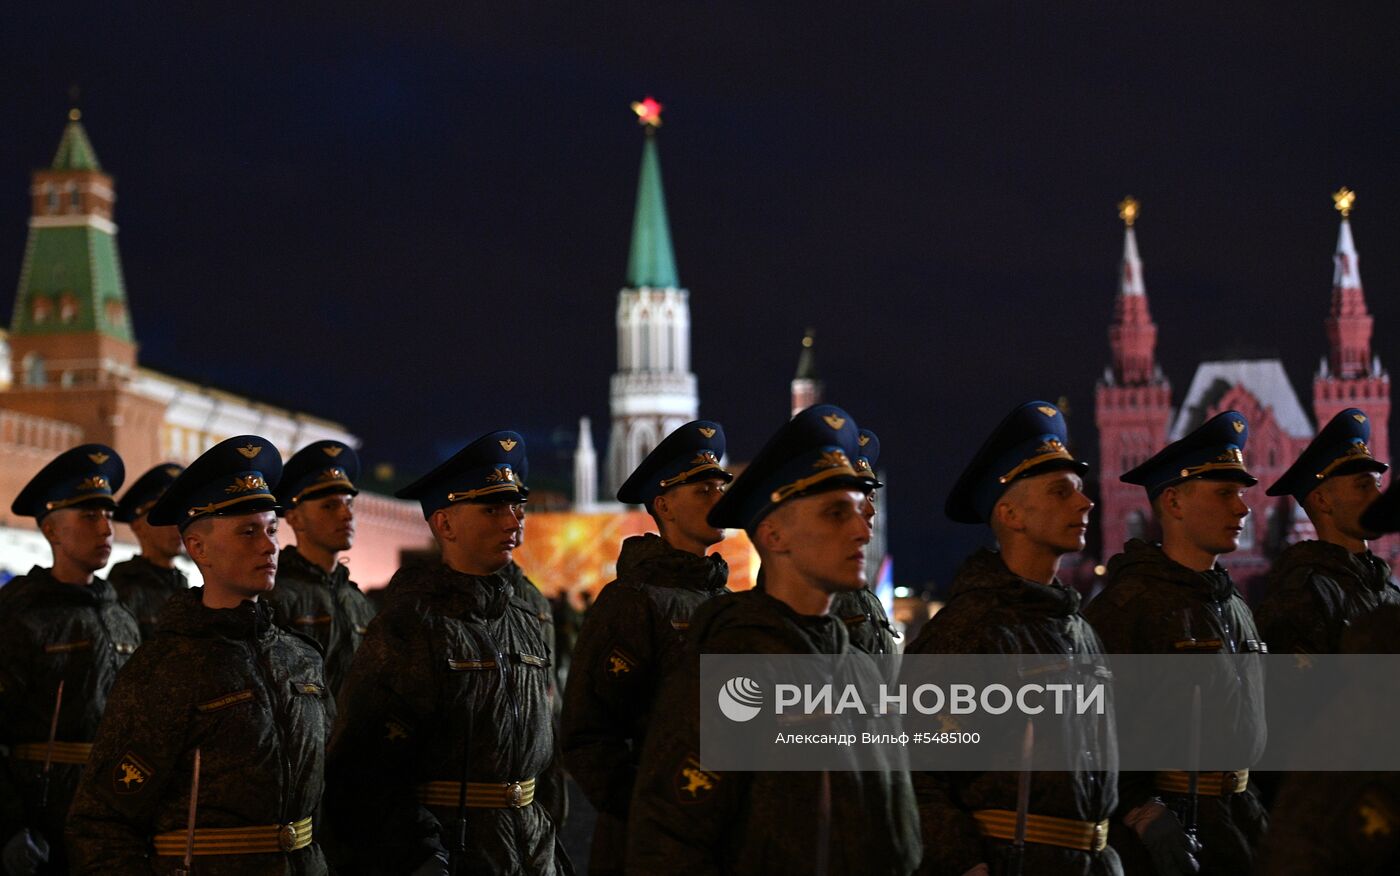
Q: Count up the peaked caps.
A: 13